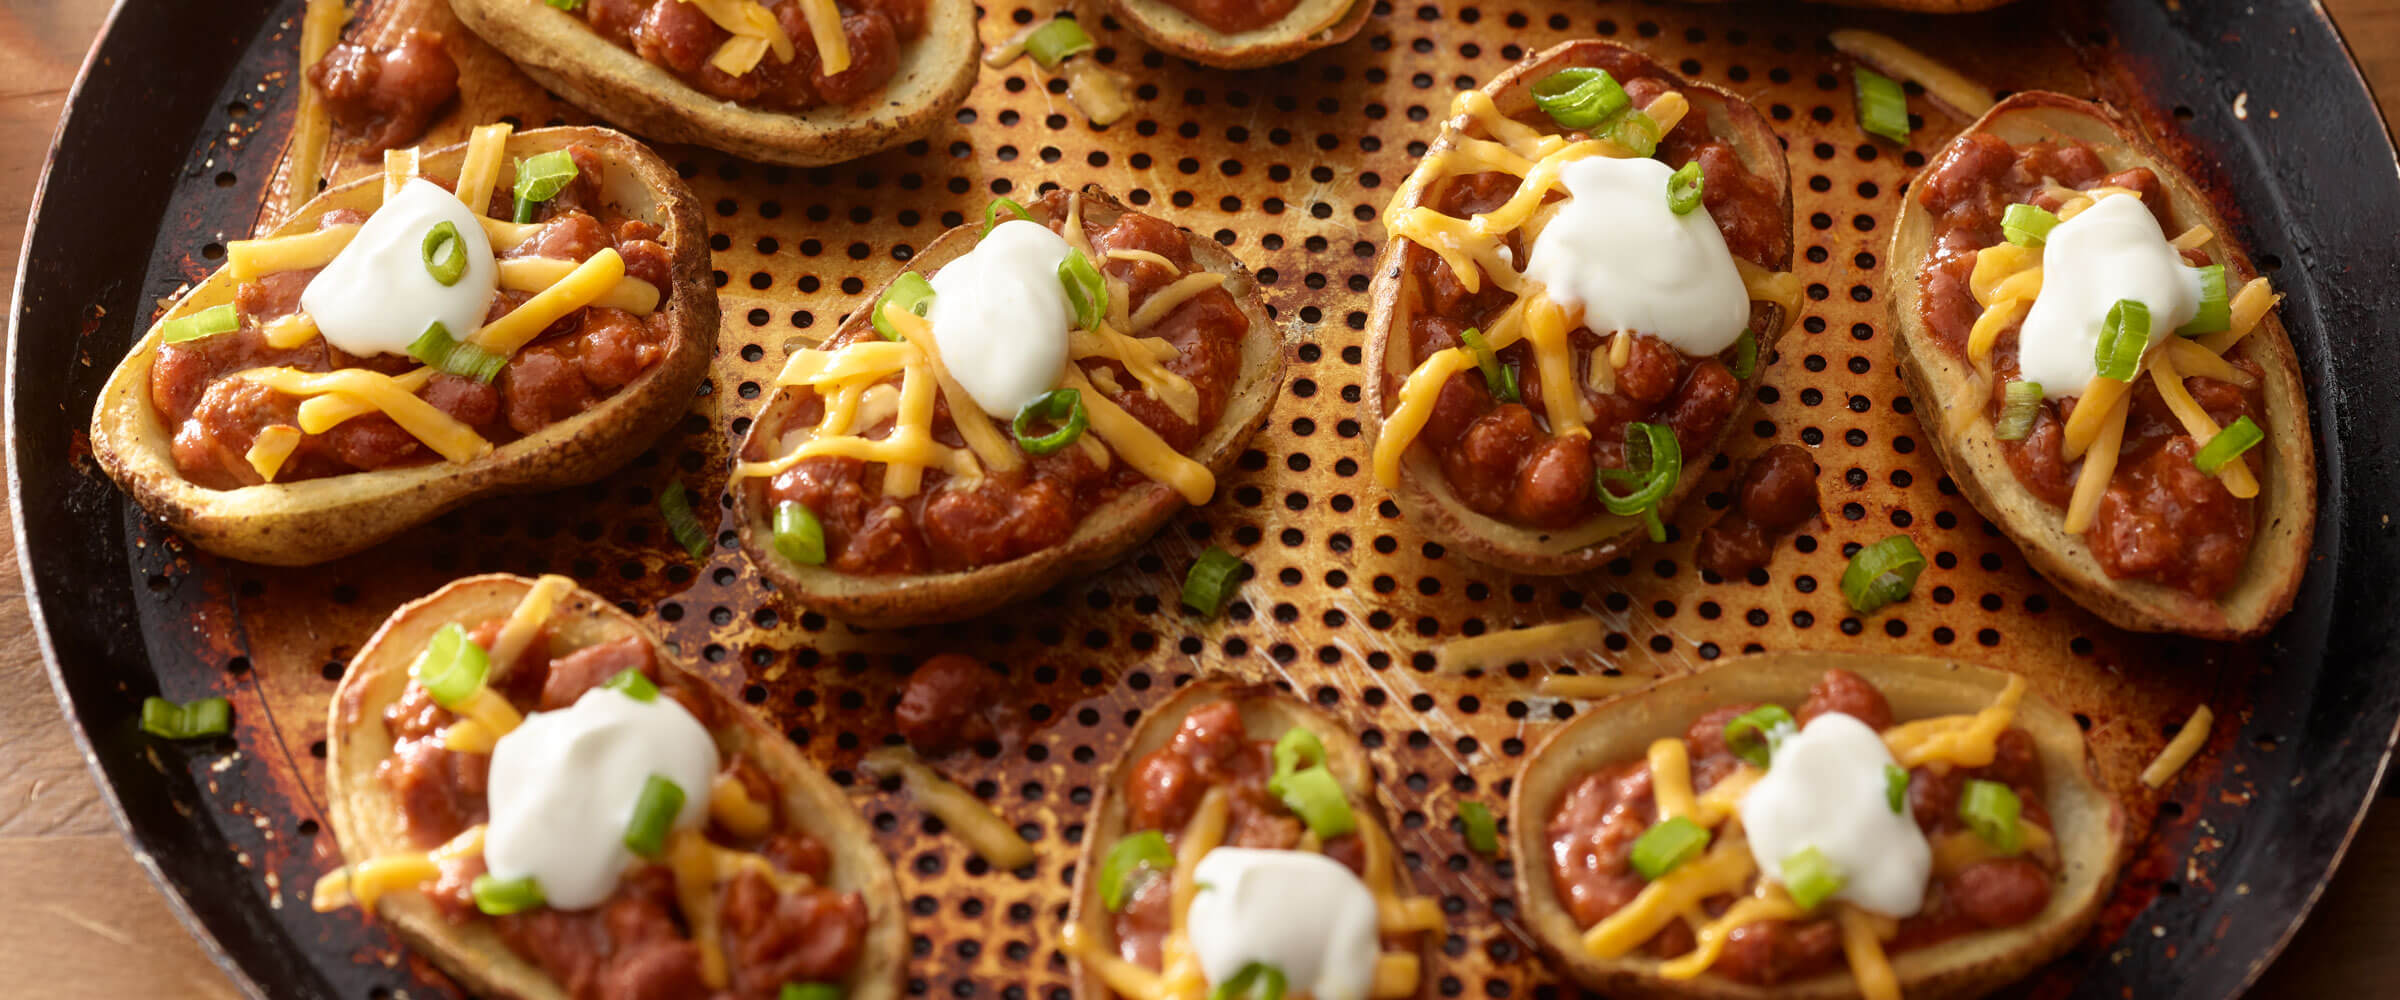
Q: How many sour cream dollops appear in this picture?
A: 7